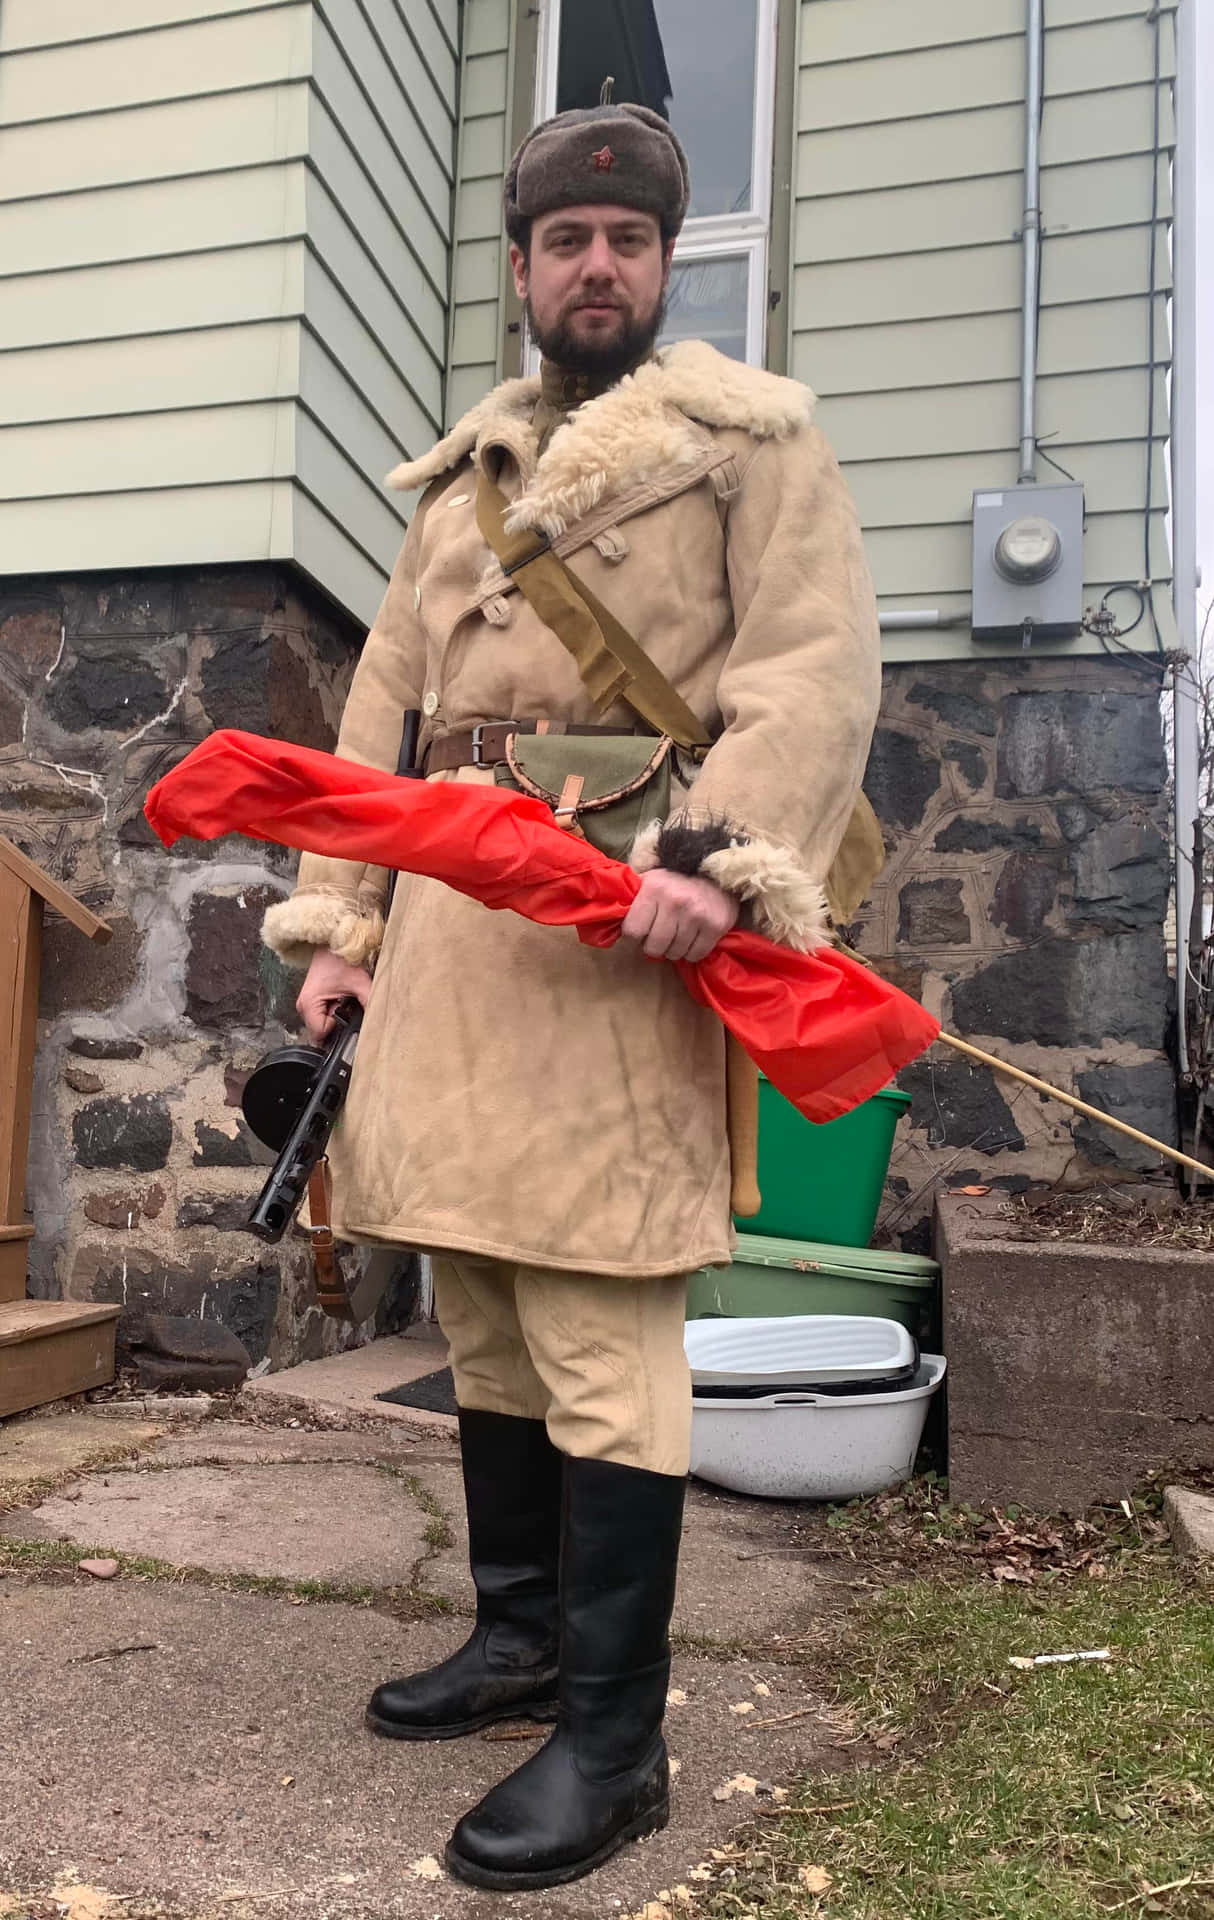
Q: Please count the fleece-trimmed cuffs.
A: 2